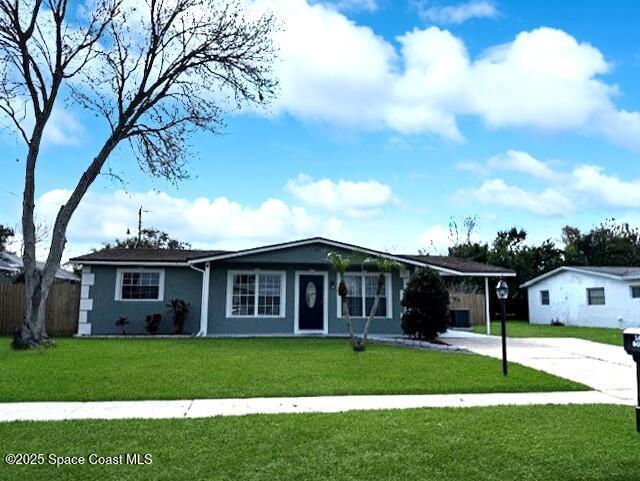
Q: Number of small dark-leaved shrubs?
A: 3